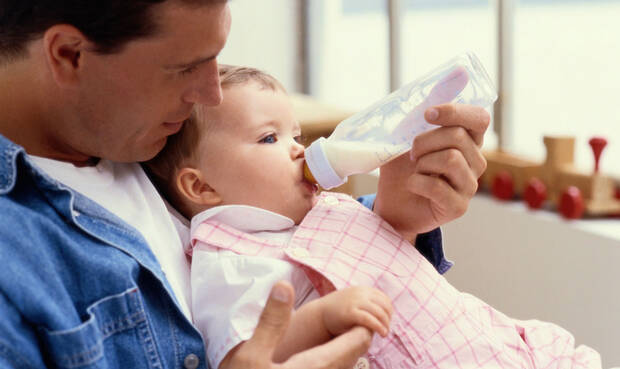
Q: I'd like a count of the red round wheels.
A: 3